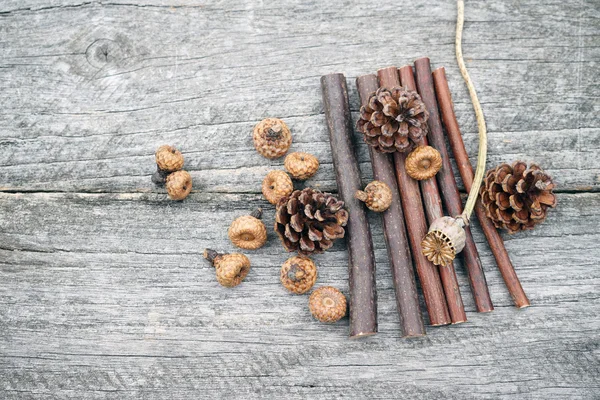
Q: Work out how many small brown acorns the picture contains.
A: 11